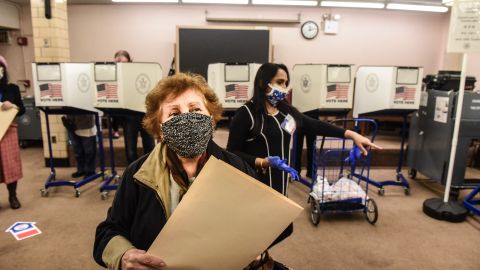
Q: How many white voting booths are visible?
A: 5